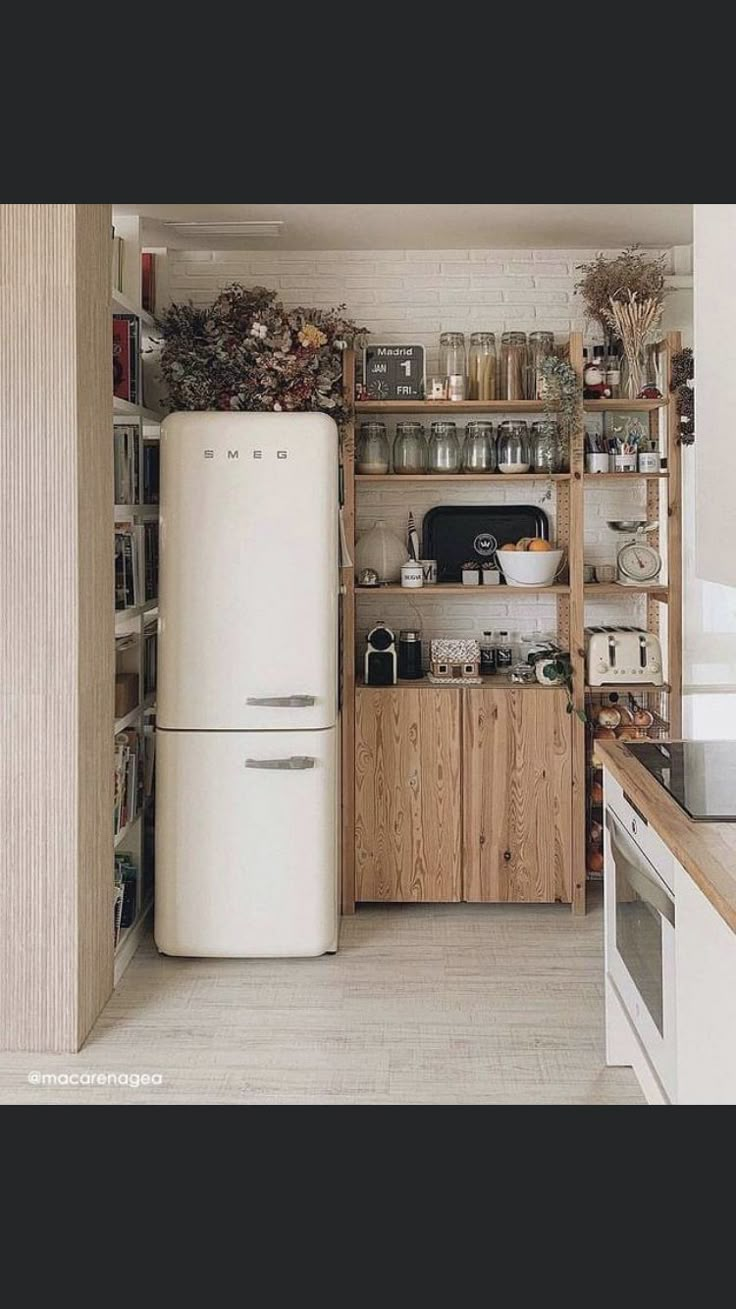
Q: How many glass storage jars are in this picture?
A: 10